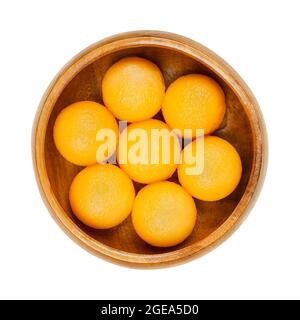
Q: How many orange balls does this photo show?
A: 7